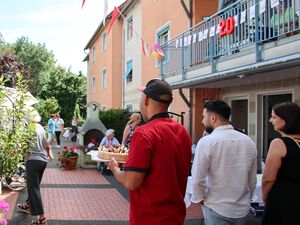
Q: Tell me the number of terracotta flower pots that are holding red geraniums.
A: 1